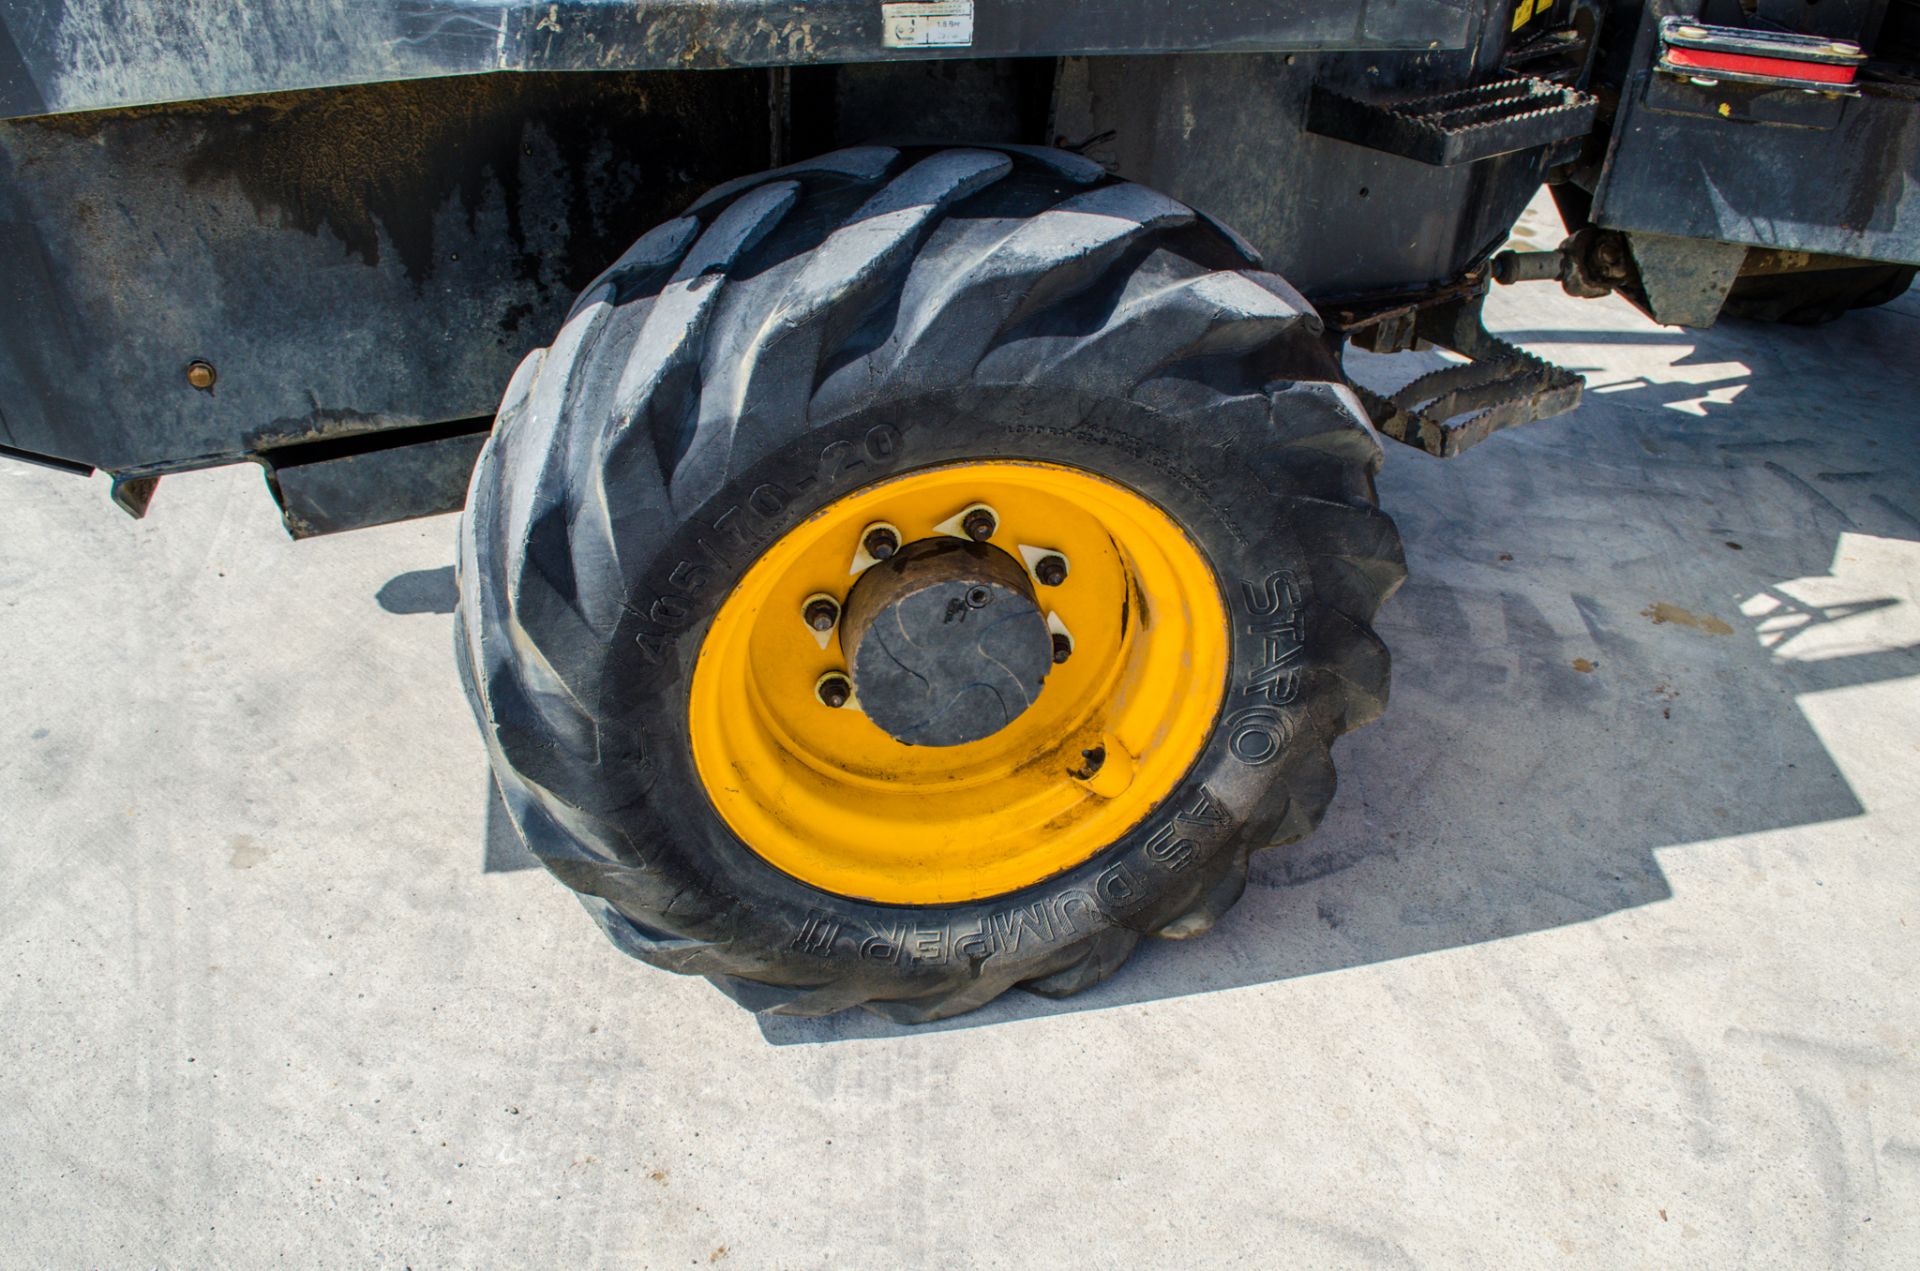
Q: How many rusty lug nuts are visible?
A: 6